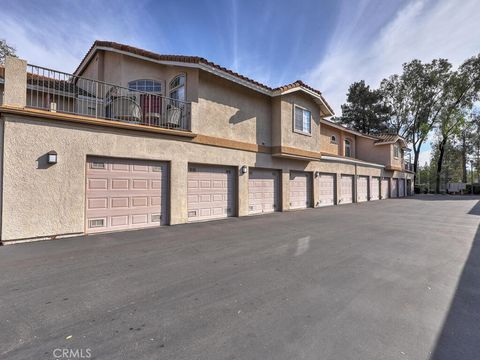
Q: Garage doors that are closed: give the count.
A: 11